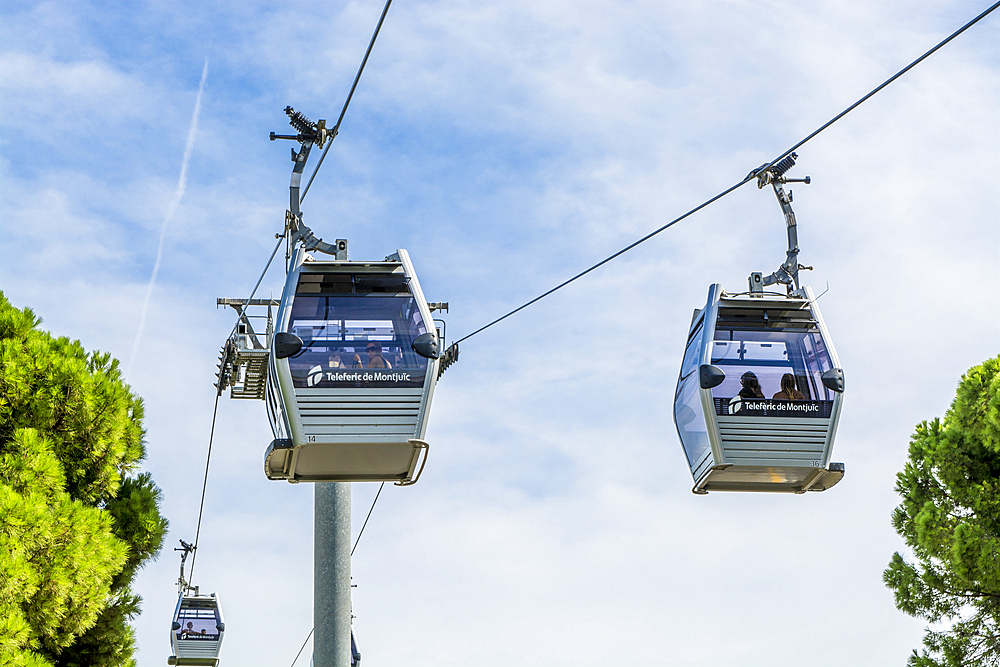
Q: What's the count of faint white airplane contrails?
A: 1